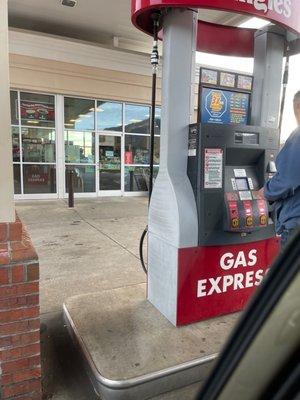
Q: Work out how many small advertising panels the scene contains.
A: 3